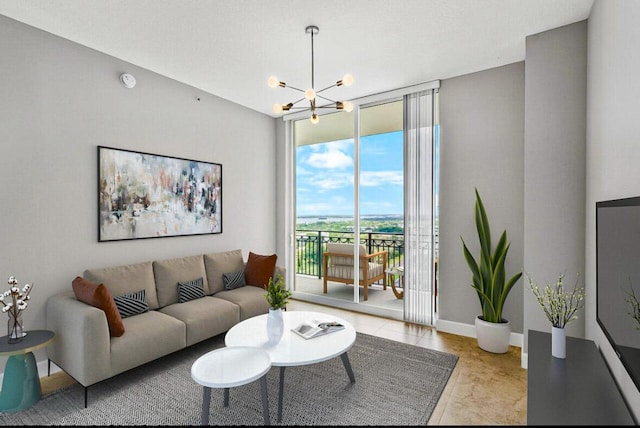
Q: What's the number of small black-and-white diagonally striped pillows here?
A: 3